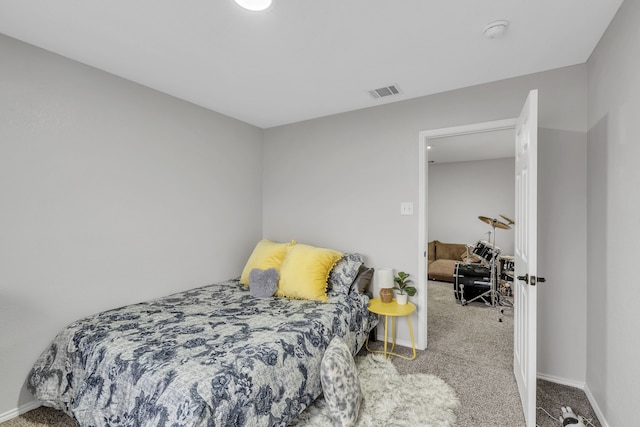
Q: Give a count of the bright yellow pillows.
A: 2